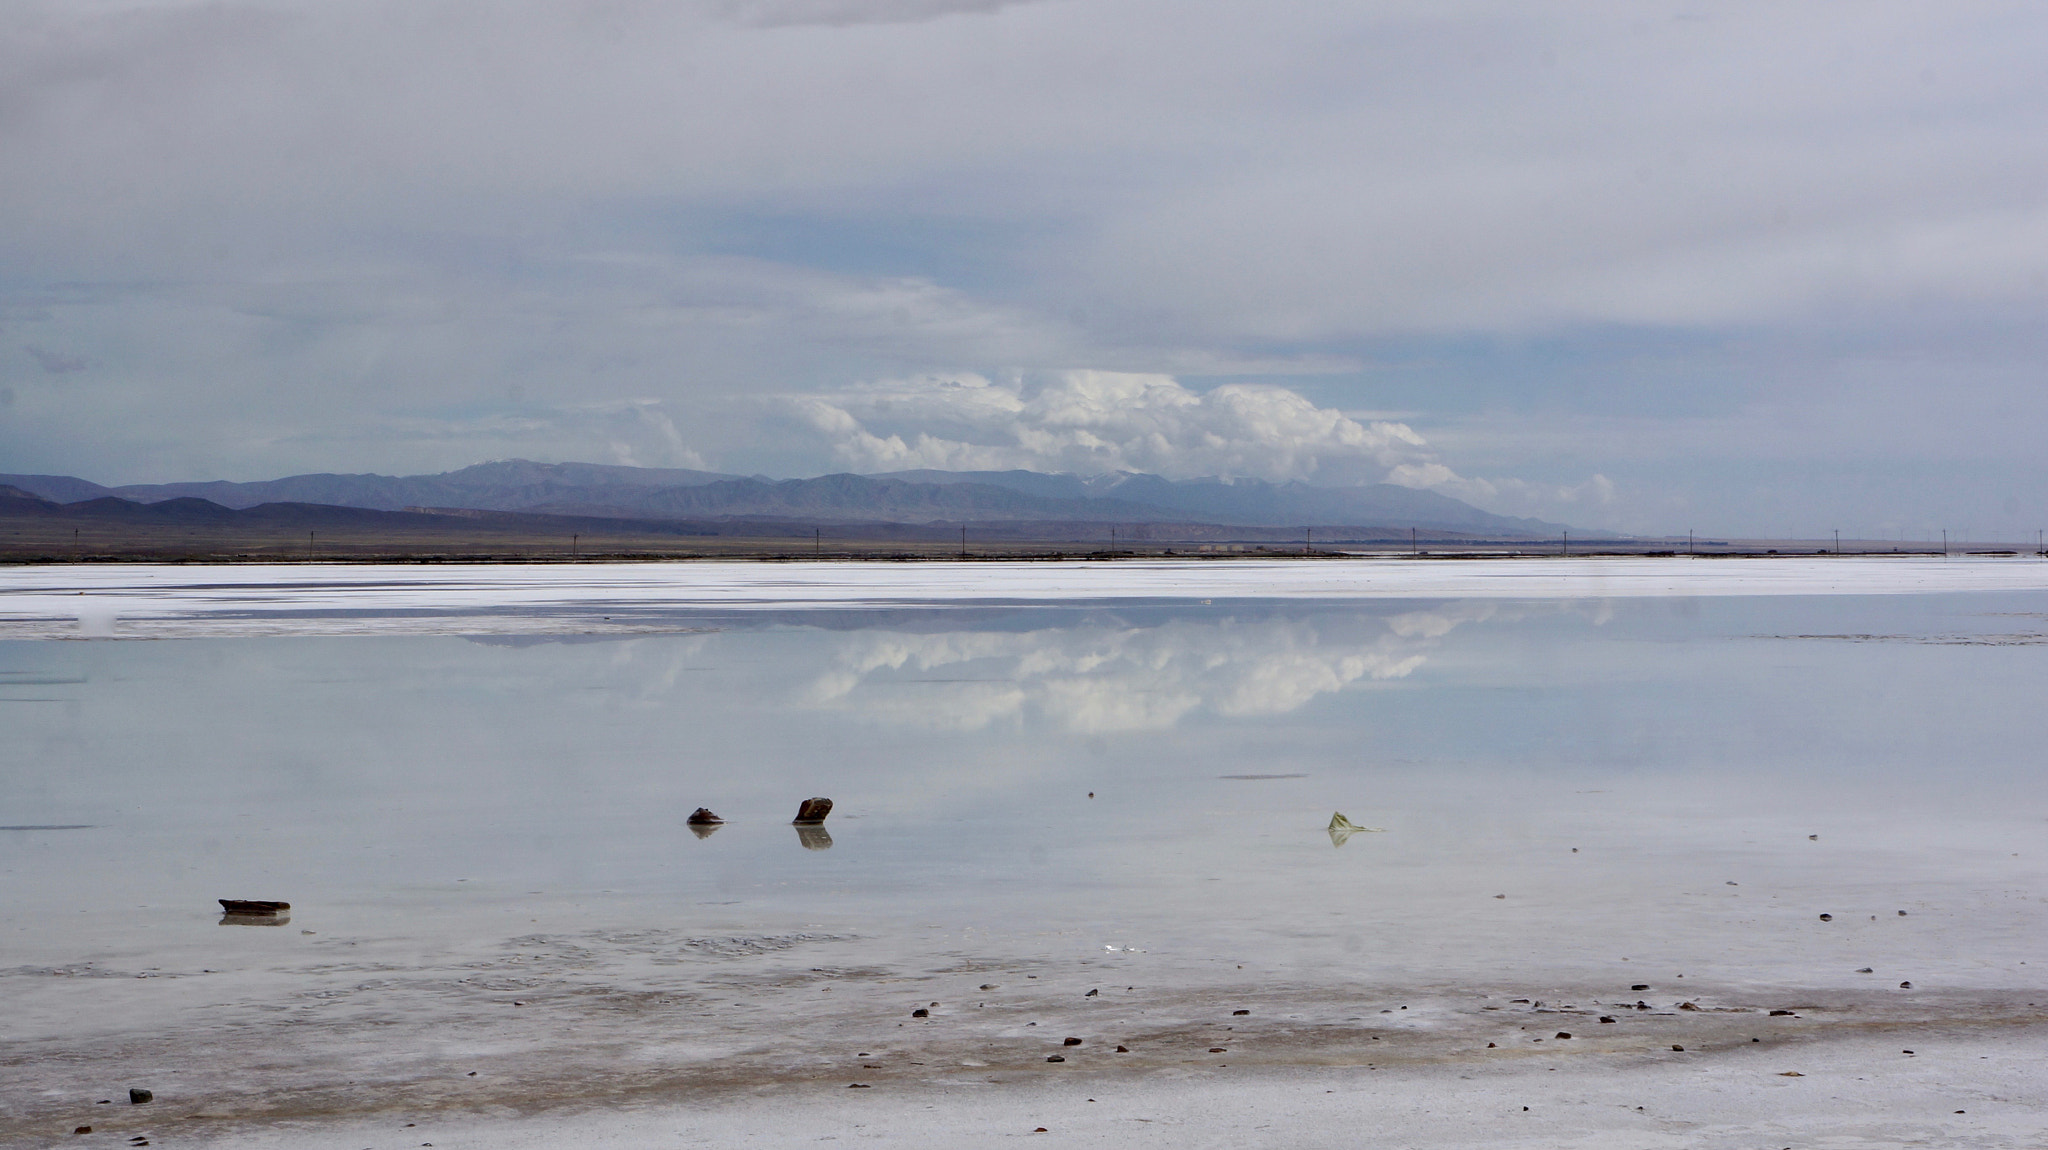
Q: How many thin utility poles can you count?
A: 13